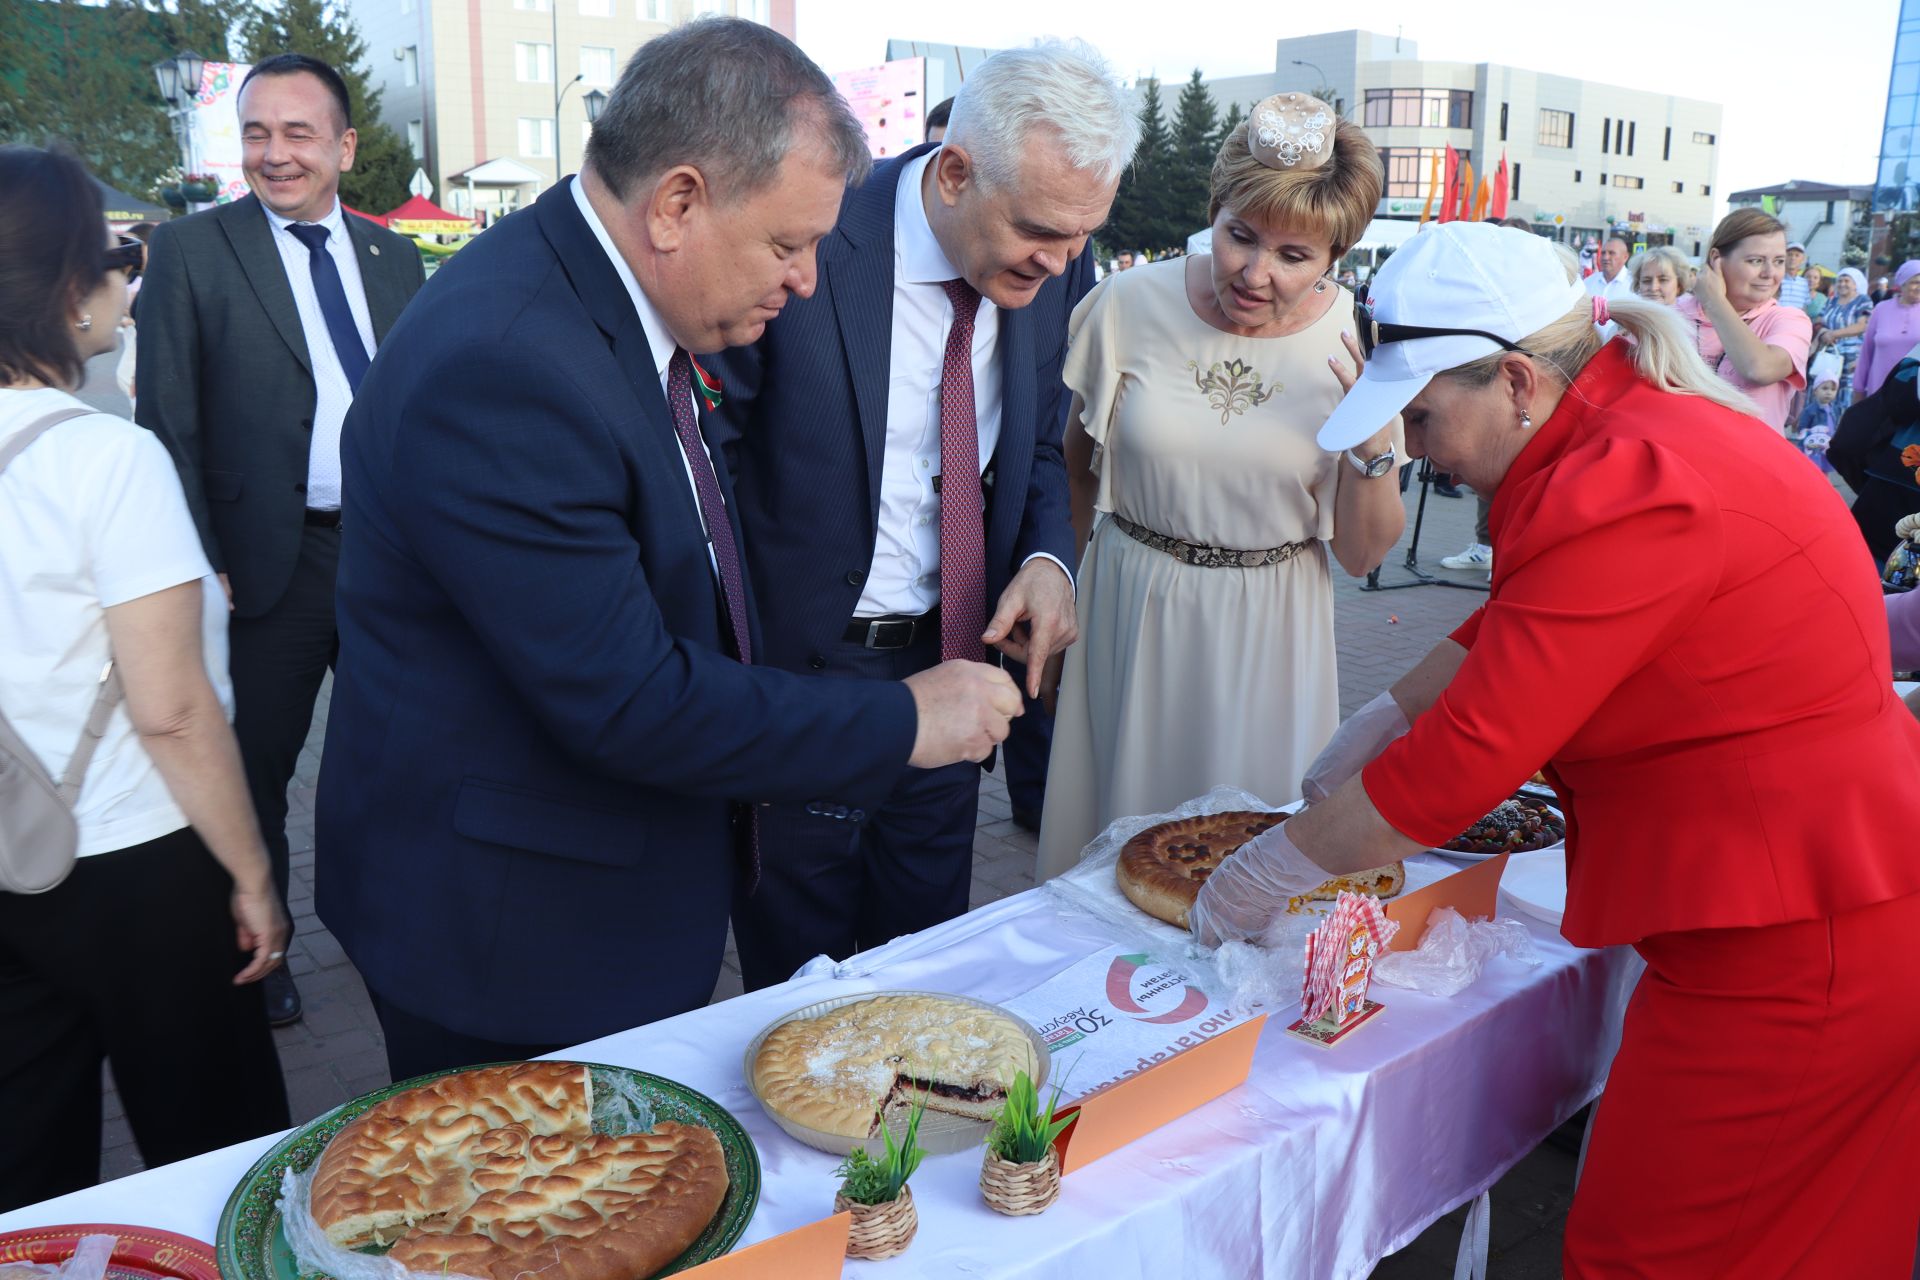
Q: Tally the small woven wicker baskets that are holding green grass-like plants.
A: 2